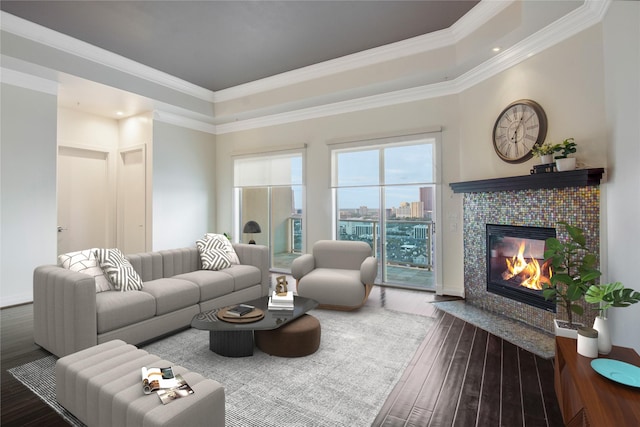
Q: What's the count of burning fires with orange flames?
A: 1